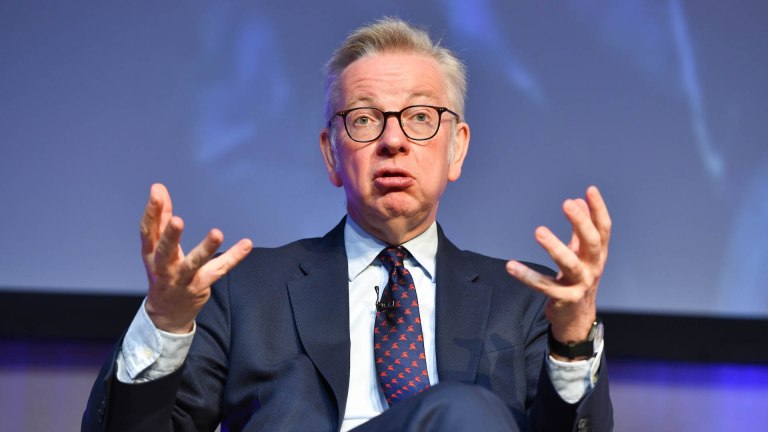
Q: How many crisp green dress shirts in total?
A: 0